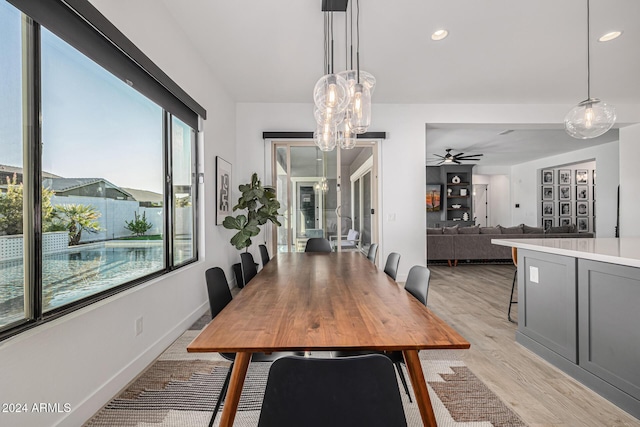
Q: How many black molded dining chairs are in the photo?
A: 8